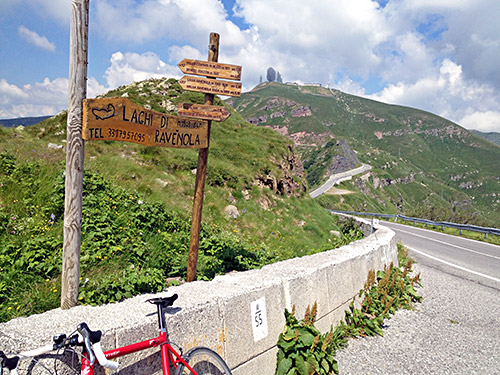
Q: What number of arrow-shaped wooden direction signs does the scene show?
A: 3